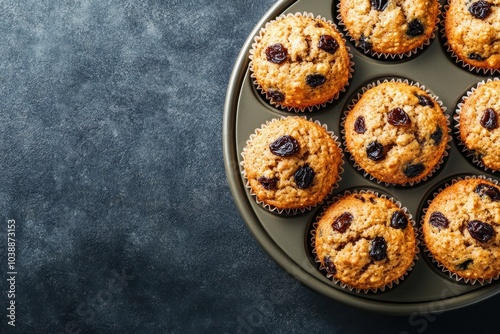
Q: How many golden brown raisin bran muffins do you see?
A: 8